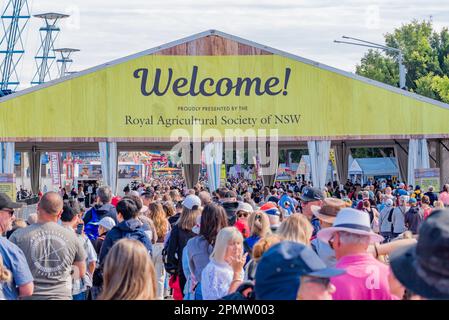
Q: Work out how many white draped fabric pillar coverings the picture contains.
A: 5